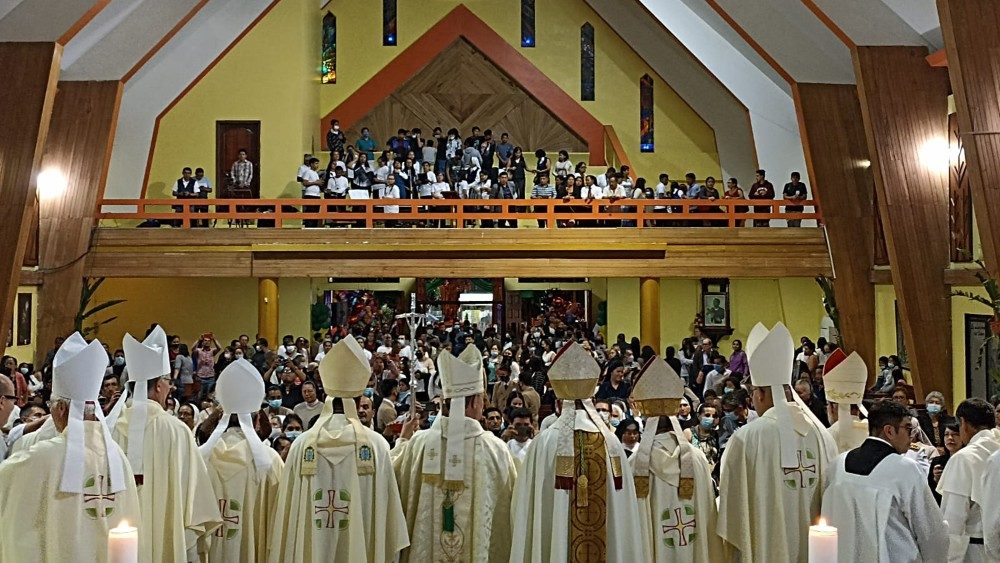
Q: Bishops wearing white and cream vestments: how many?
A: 9